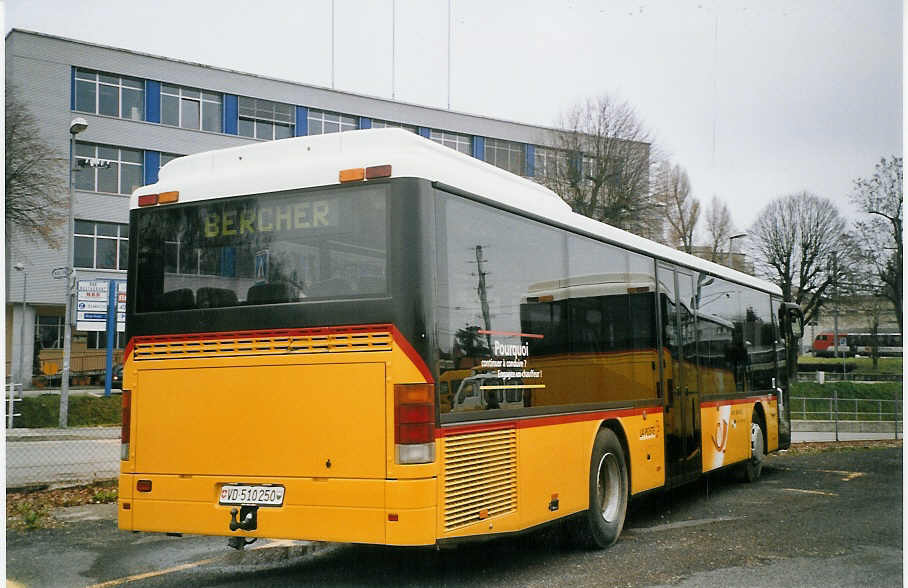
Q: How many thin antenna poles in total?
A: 3